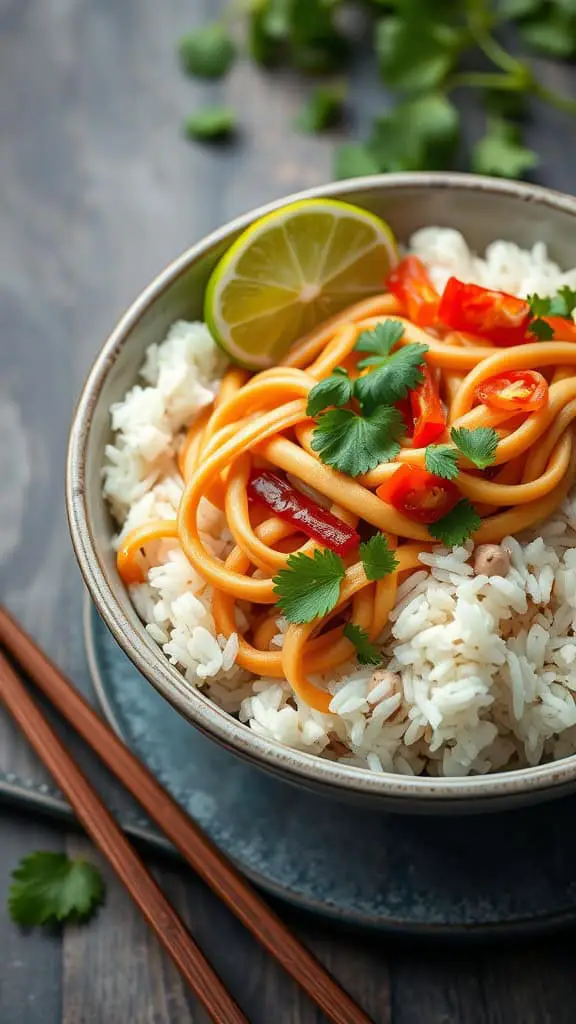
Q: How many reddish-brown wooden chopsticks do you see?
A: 2